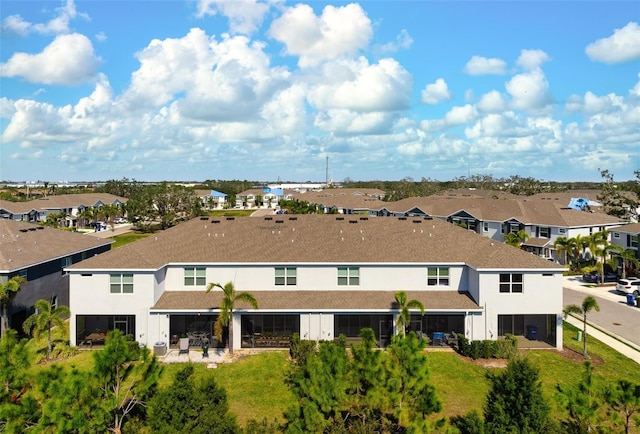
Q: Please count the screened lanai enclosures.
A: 6